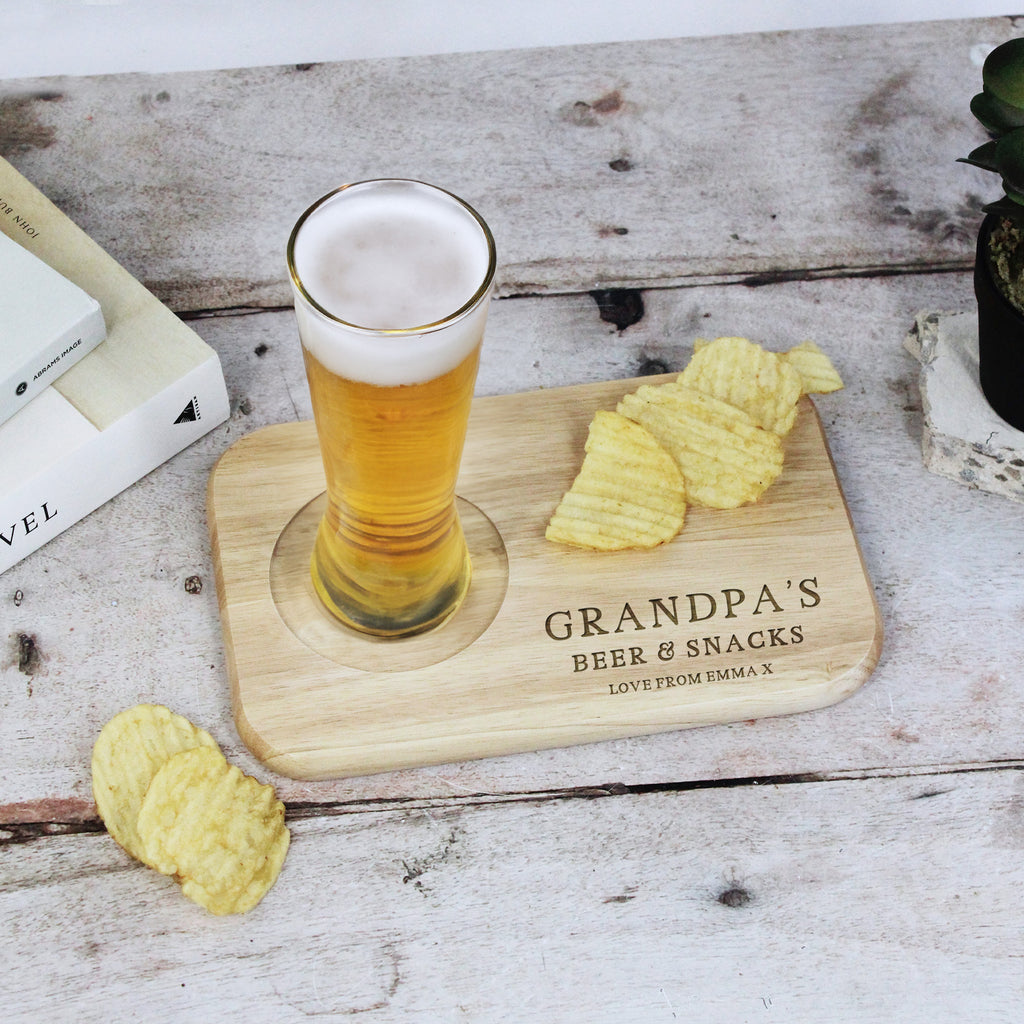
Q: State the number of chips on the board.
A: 4